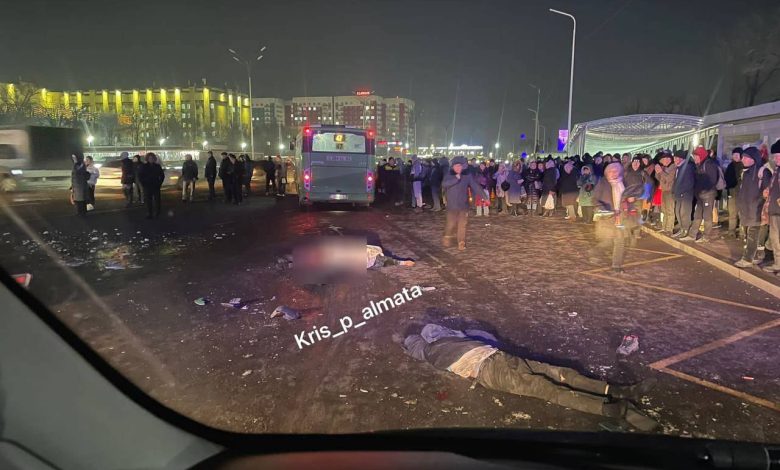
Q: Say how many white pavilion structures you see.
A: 1